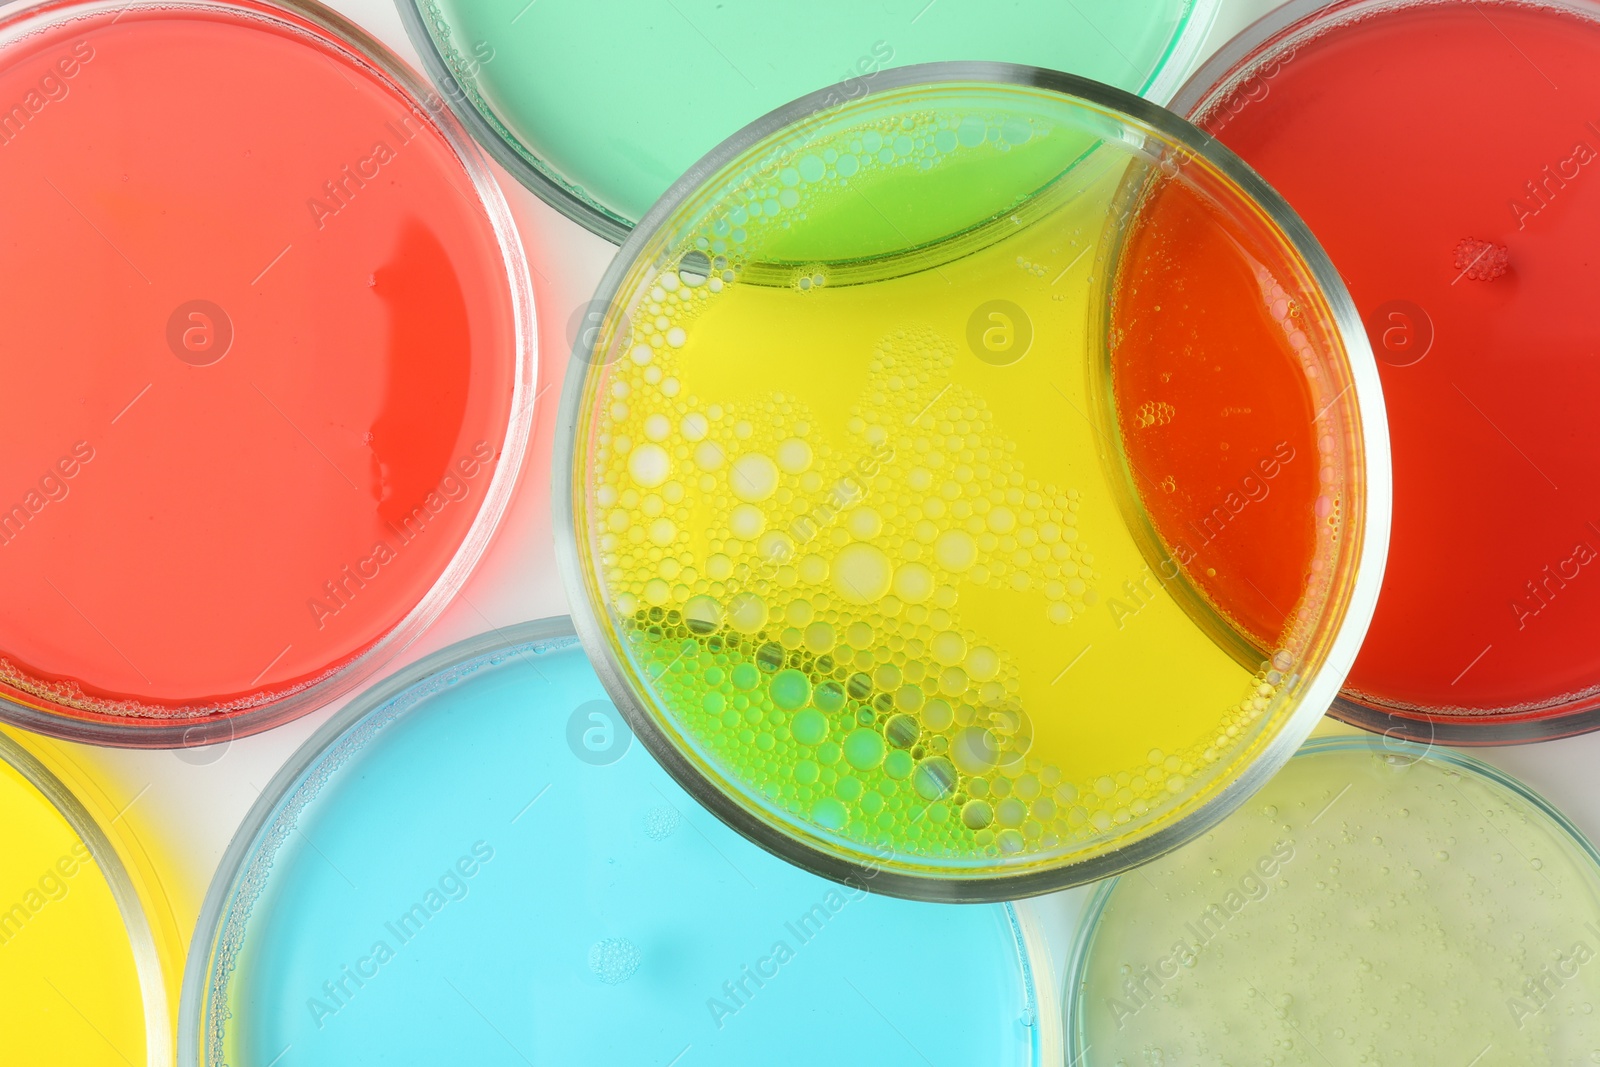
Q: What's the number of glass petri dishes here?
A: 7